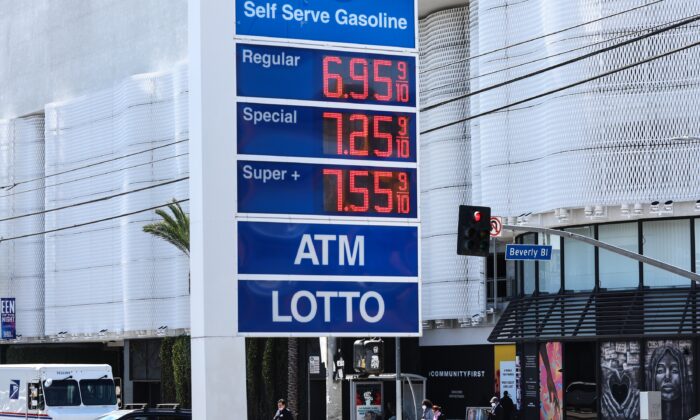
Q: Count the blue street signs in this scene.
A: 1